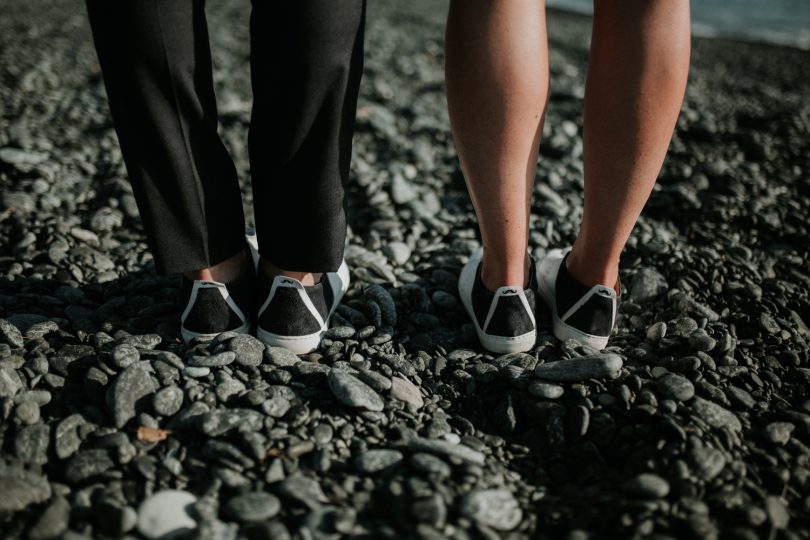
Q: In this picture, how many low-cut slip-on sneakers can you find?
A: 4